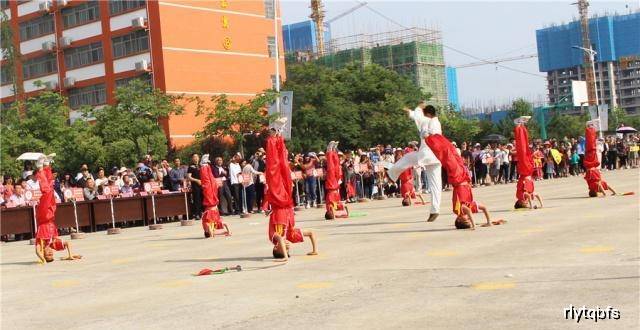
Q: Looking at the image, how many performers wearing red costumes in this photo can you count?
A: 8